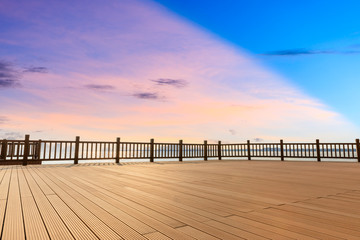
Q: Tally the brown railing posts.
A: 11